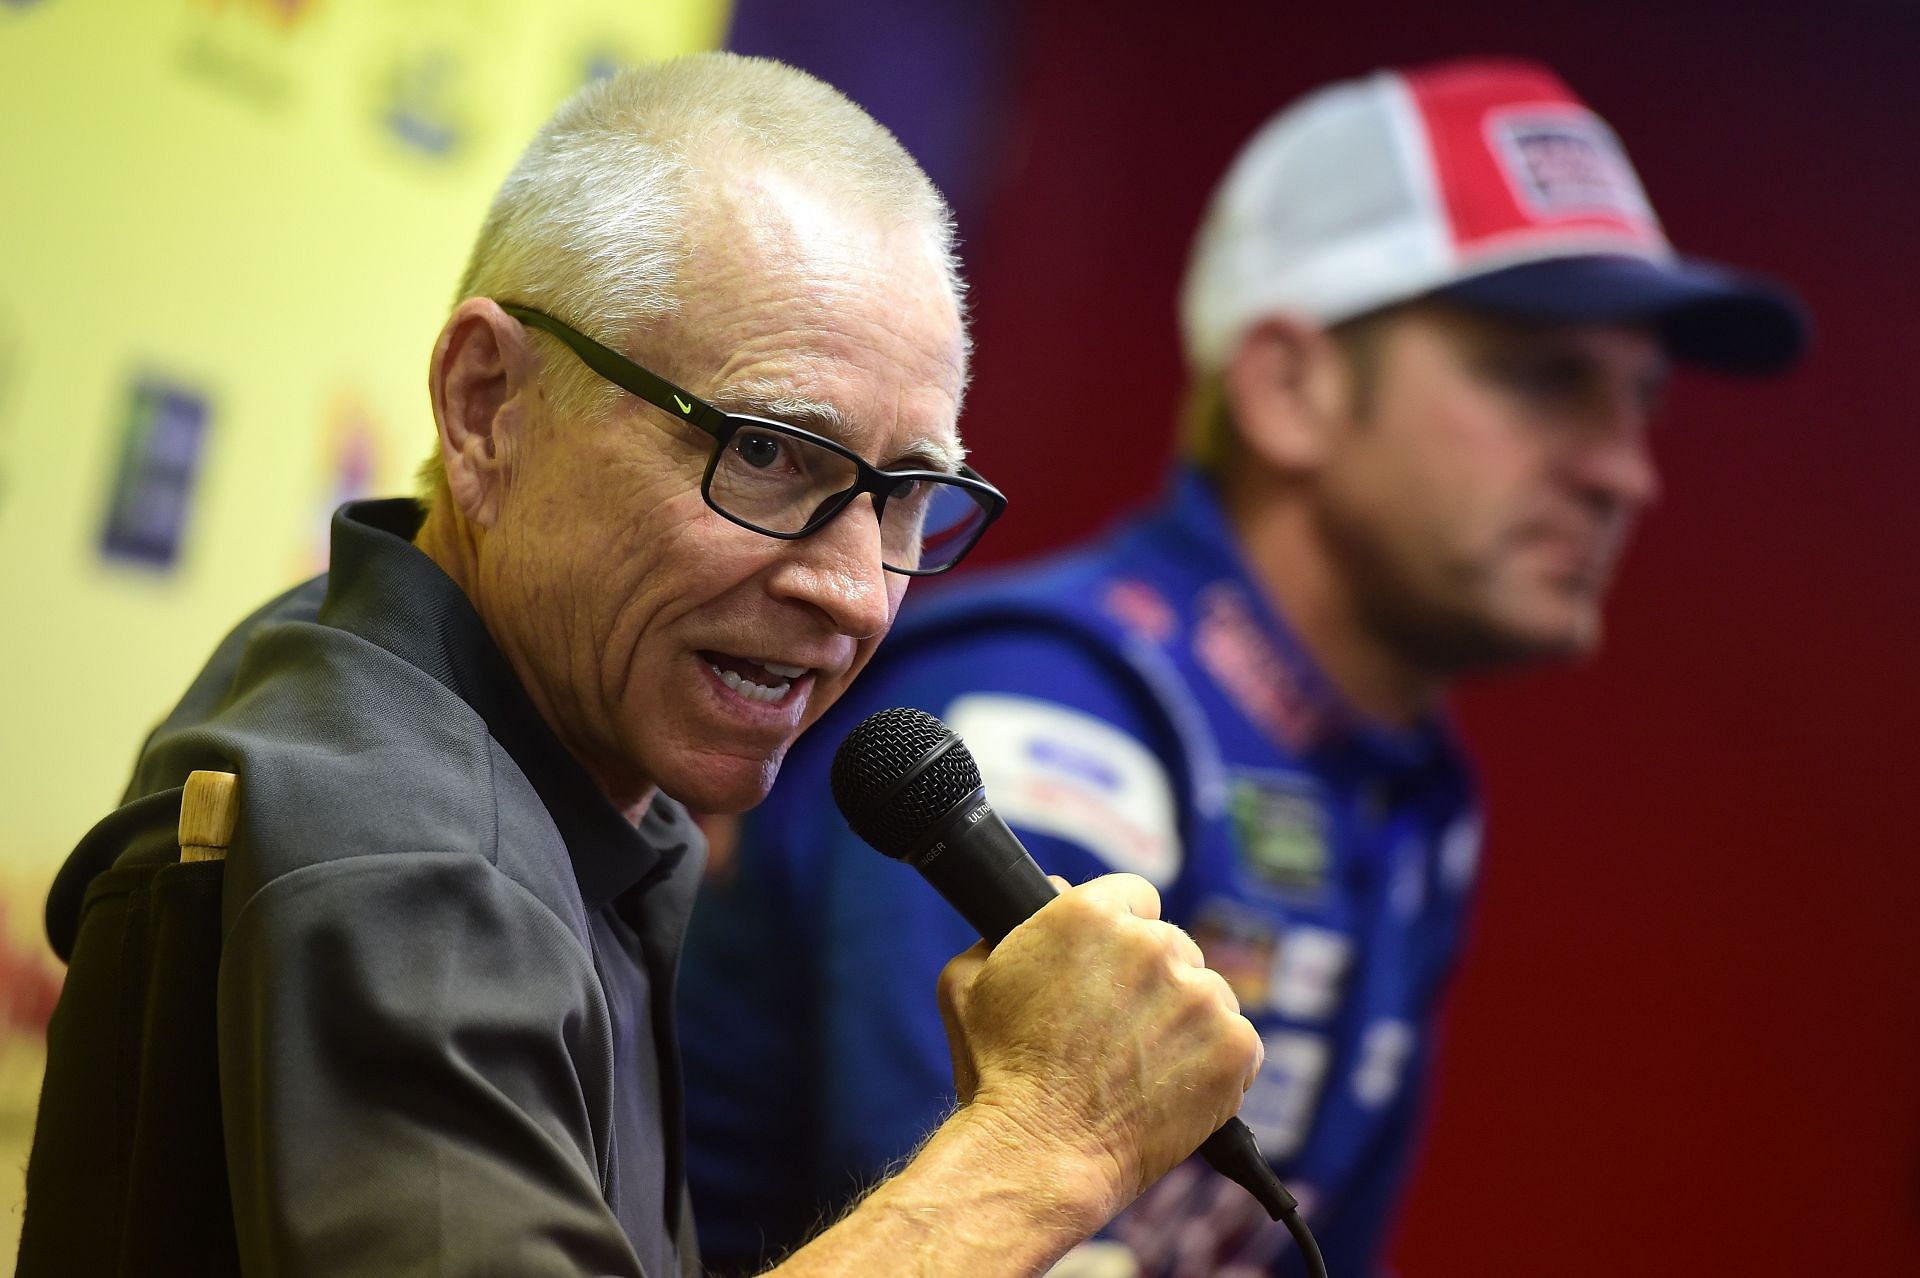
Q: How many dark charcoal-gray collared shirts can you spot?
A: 1